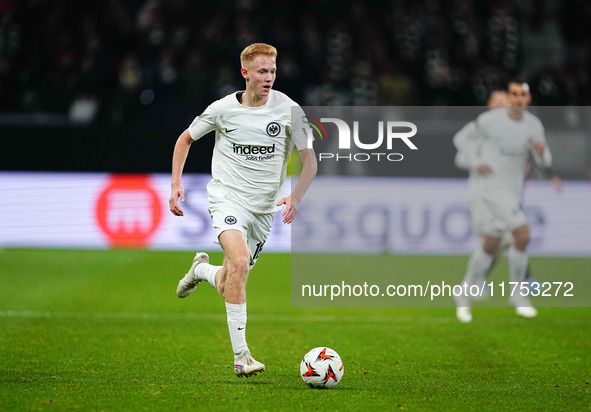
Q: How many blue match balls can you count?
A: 0